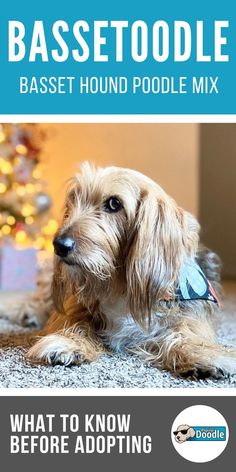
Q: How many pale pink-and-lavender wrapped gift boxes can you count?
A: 1